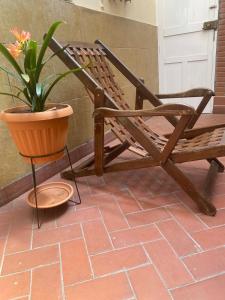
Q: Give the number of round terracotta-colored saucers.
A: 1